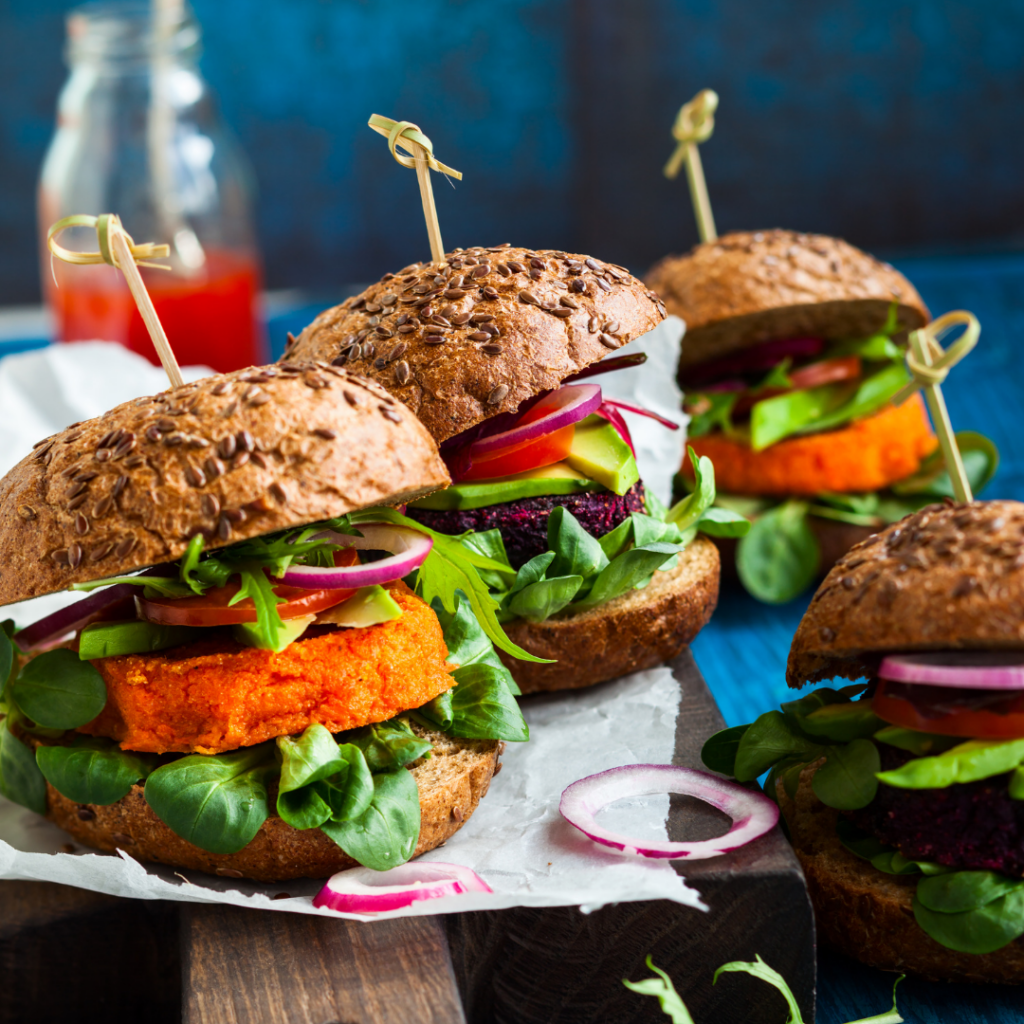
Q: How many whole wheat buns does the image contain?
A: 4